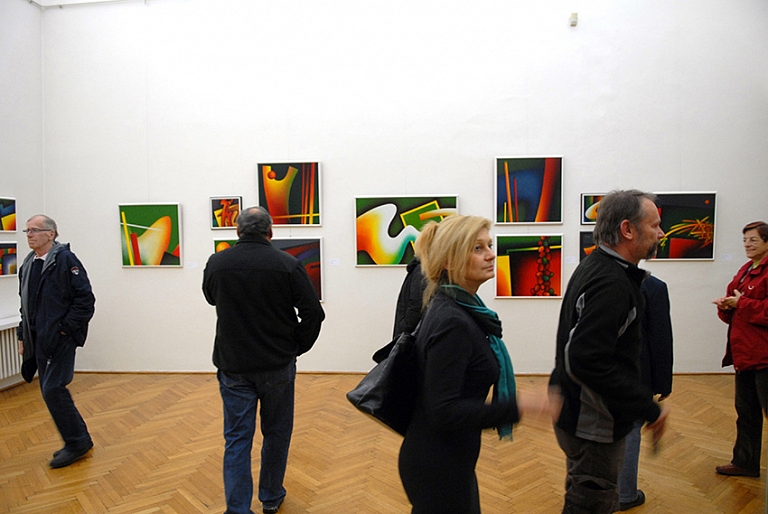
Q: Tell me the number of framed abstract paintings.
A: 13